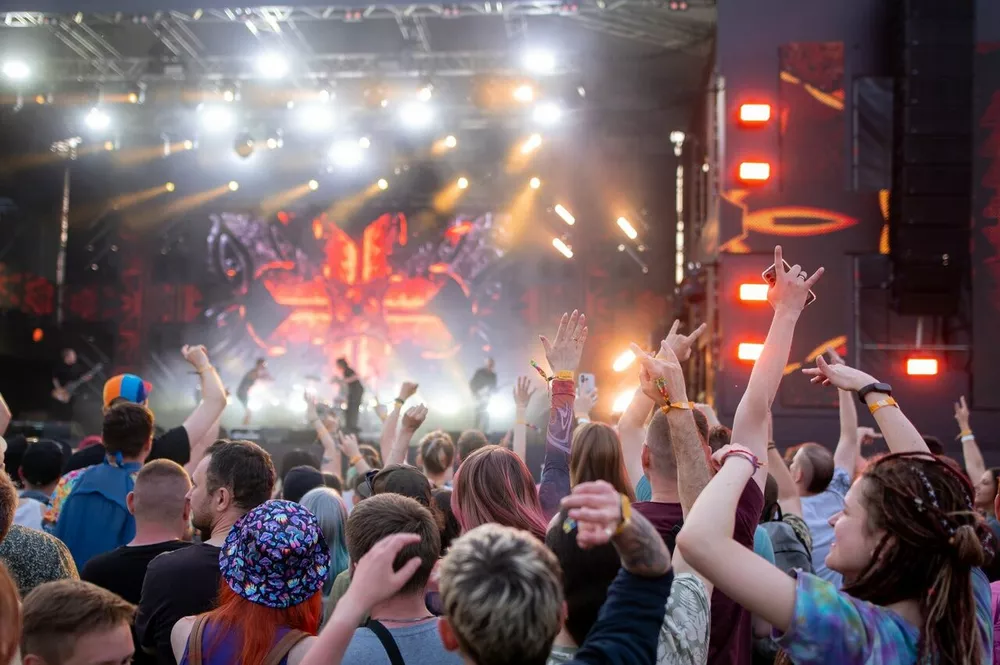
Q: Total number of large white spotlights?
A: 9